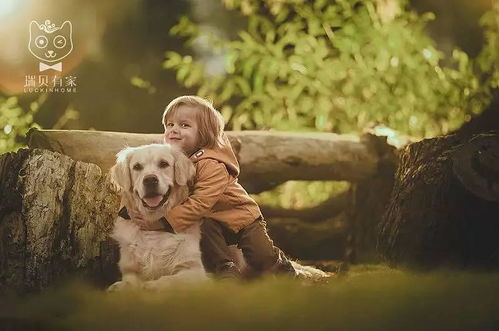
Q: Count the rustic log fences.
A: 1